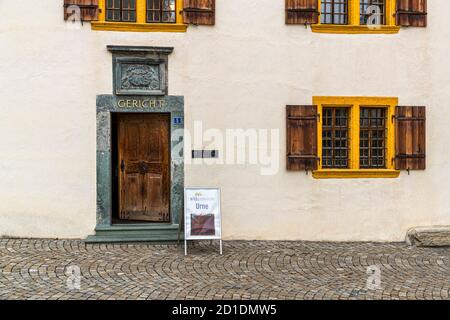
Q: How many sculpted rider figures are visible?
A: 0